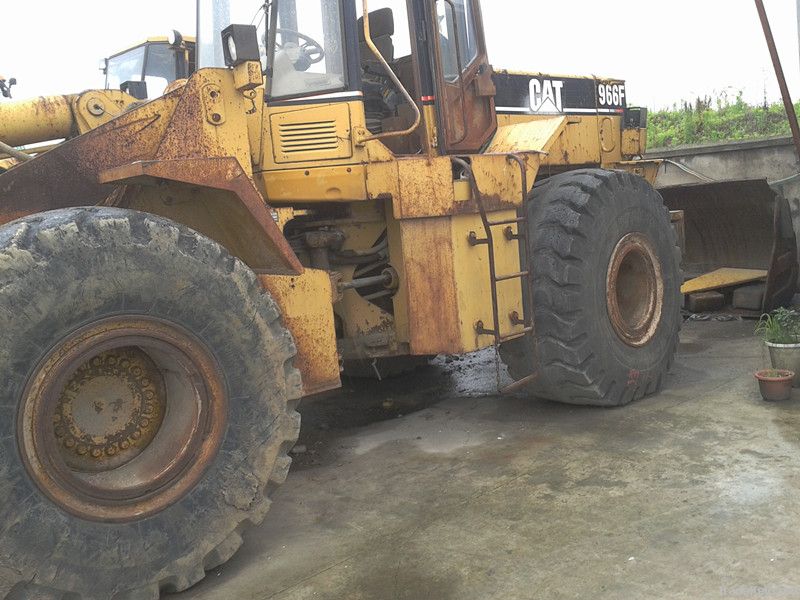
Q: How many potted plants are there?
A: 2